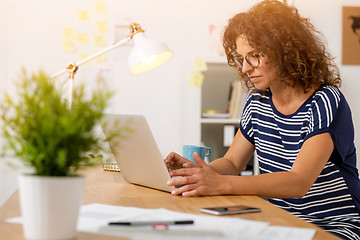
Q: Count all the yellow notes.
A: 11